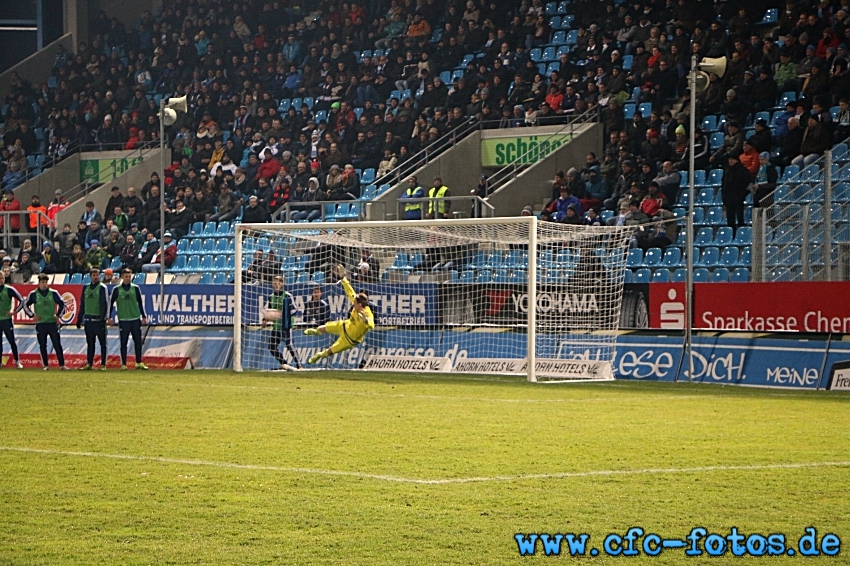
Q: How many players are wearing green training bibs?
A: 5